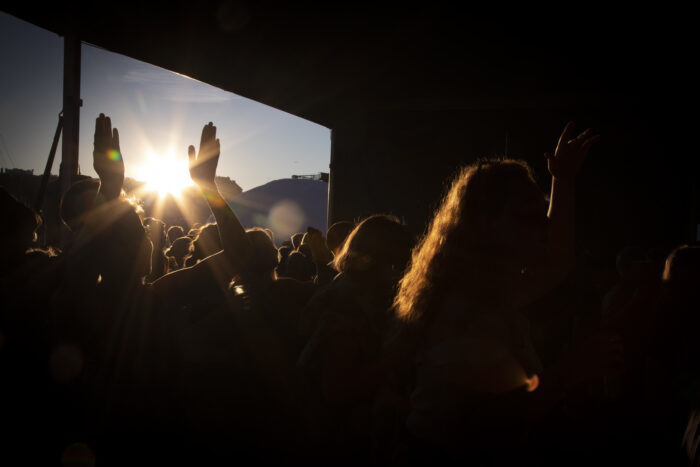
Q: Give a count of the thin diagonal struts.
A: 1